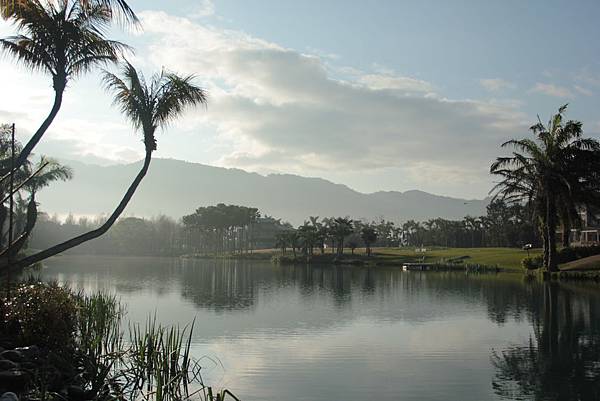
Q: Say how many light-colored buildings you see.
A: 1